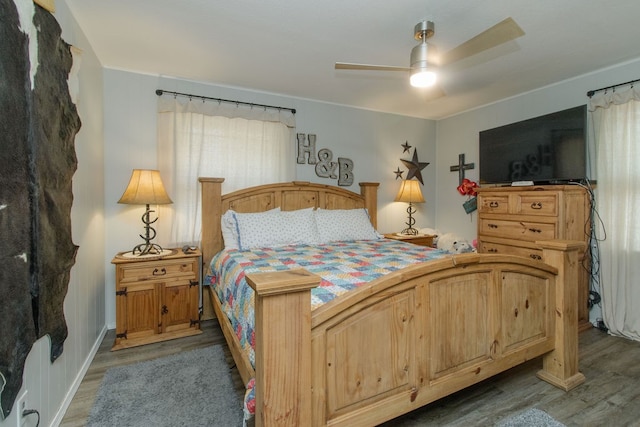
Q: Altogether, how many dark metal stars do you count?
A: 3